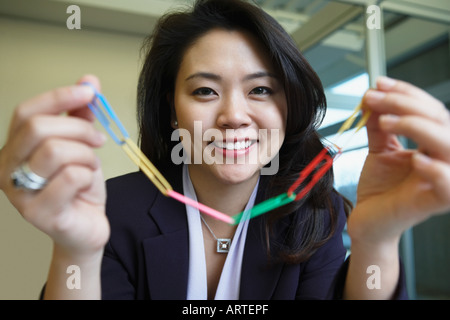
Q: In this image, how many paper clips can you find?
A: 6